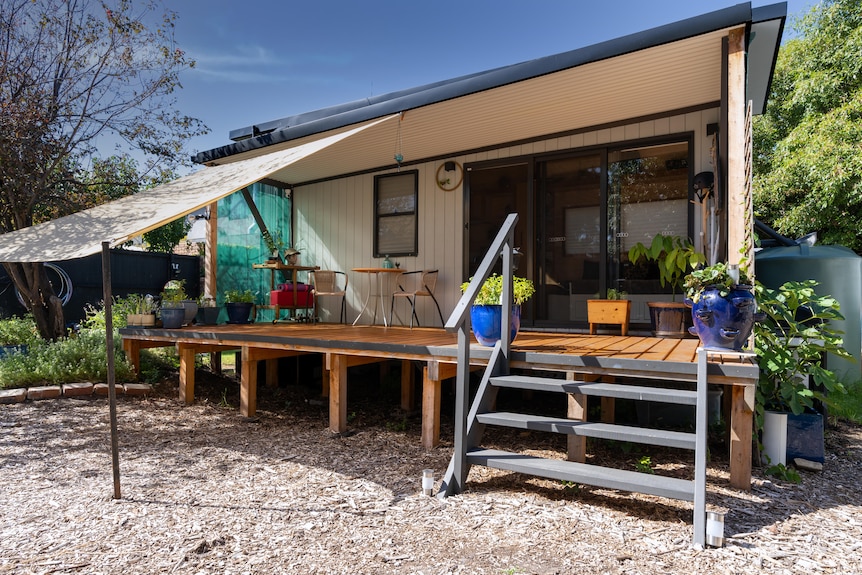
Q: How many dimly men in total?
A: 0